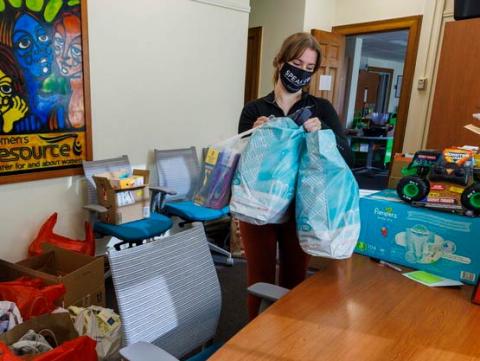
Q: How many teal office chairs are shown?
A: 3